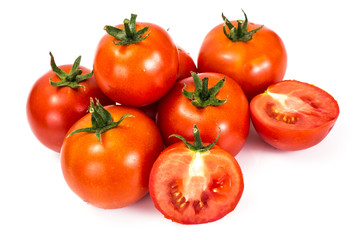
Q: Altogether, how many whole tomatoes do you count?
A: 6